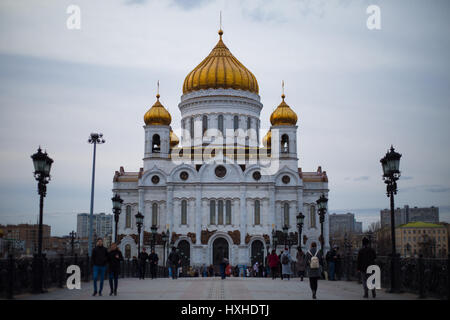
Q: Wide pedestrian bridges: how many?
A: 1